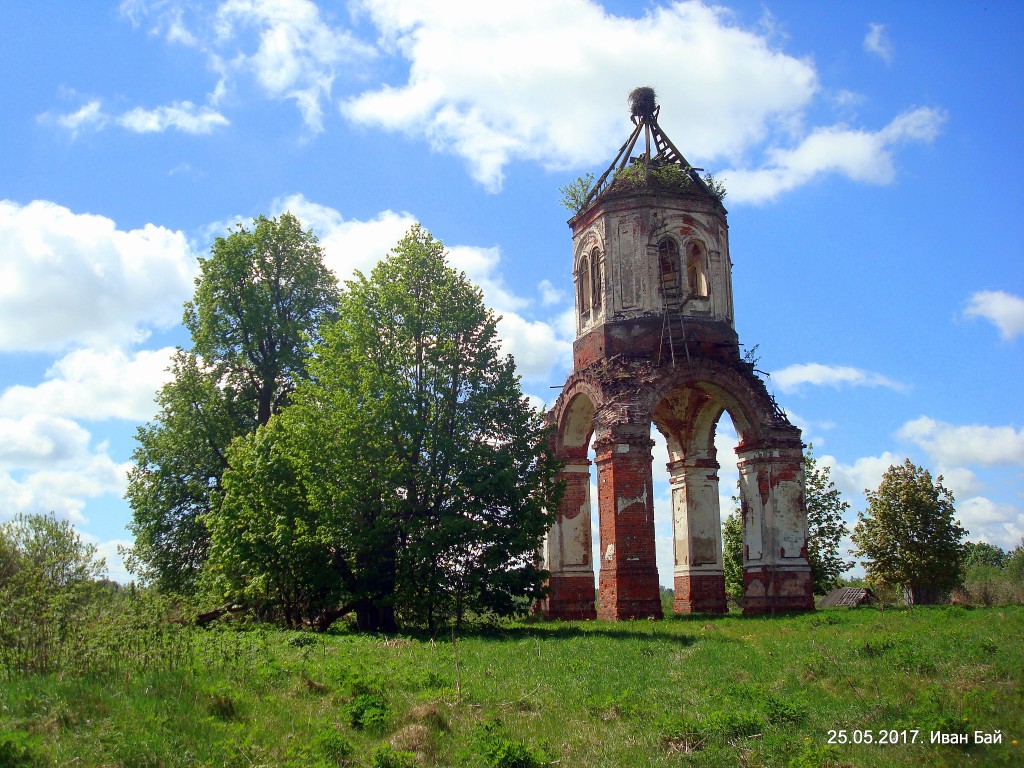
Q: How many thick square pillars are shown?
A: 4